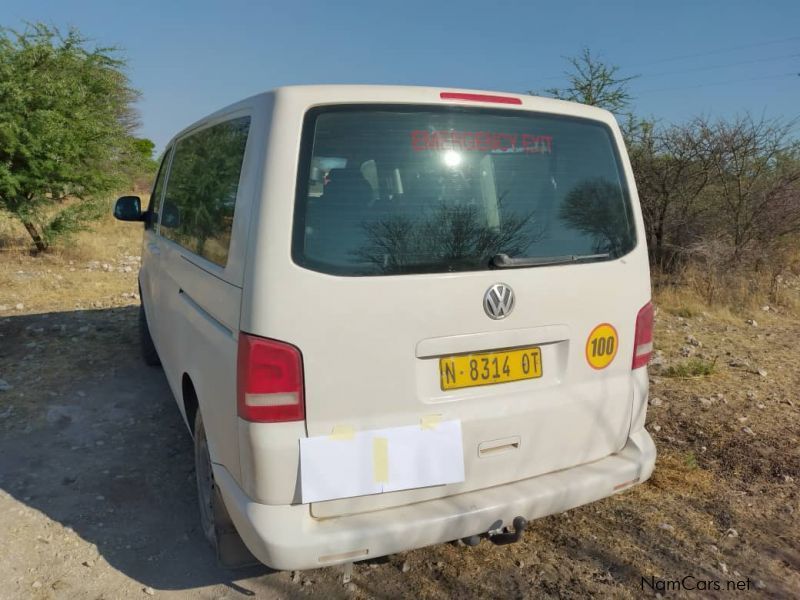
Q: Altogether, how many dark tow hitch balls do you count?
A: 1